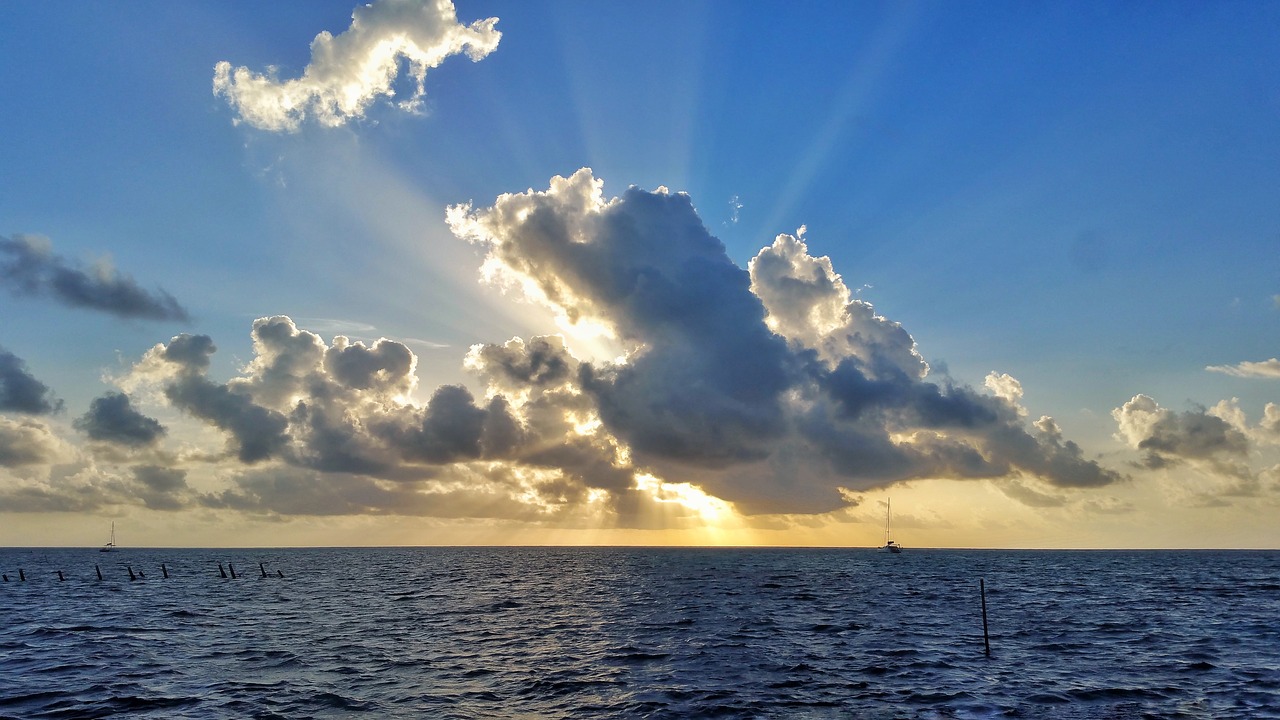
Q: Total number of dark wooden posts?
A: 12